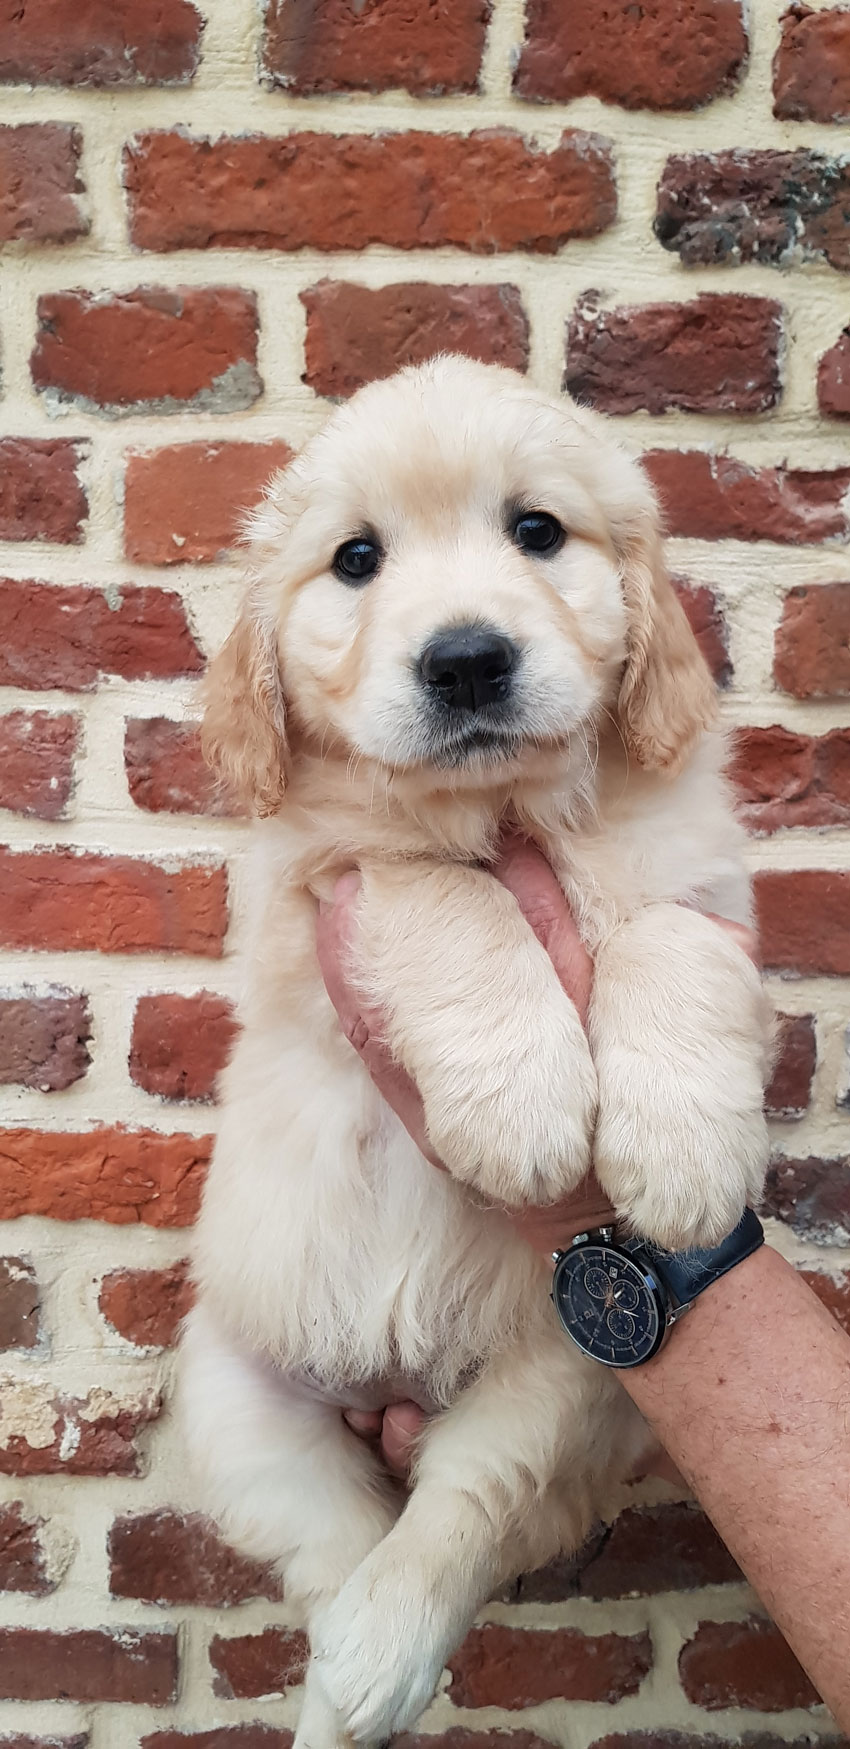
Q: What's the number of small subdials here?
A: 3